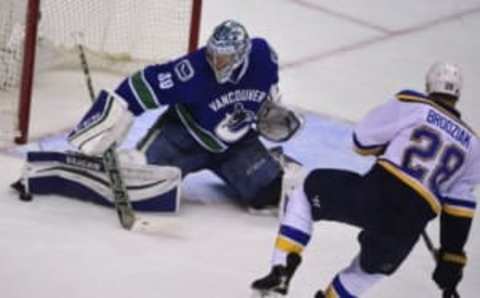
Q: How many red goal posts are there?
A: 2